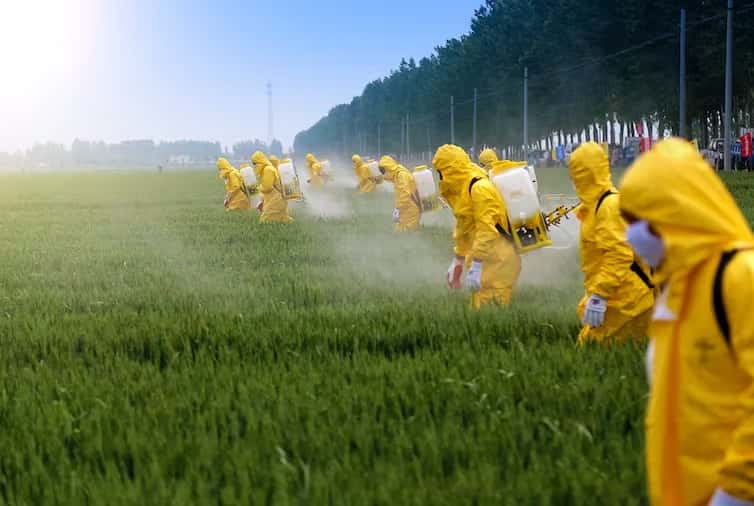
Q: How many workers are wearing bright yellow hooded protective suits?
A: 10